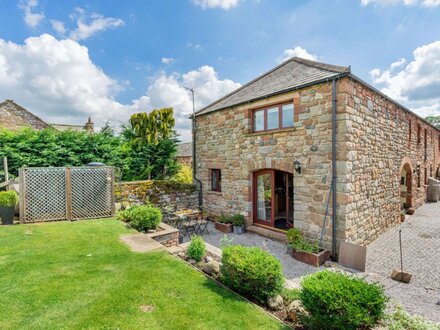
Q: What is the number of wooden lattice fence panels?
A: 2